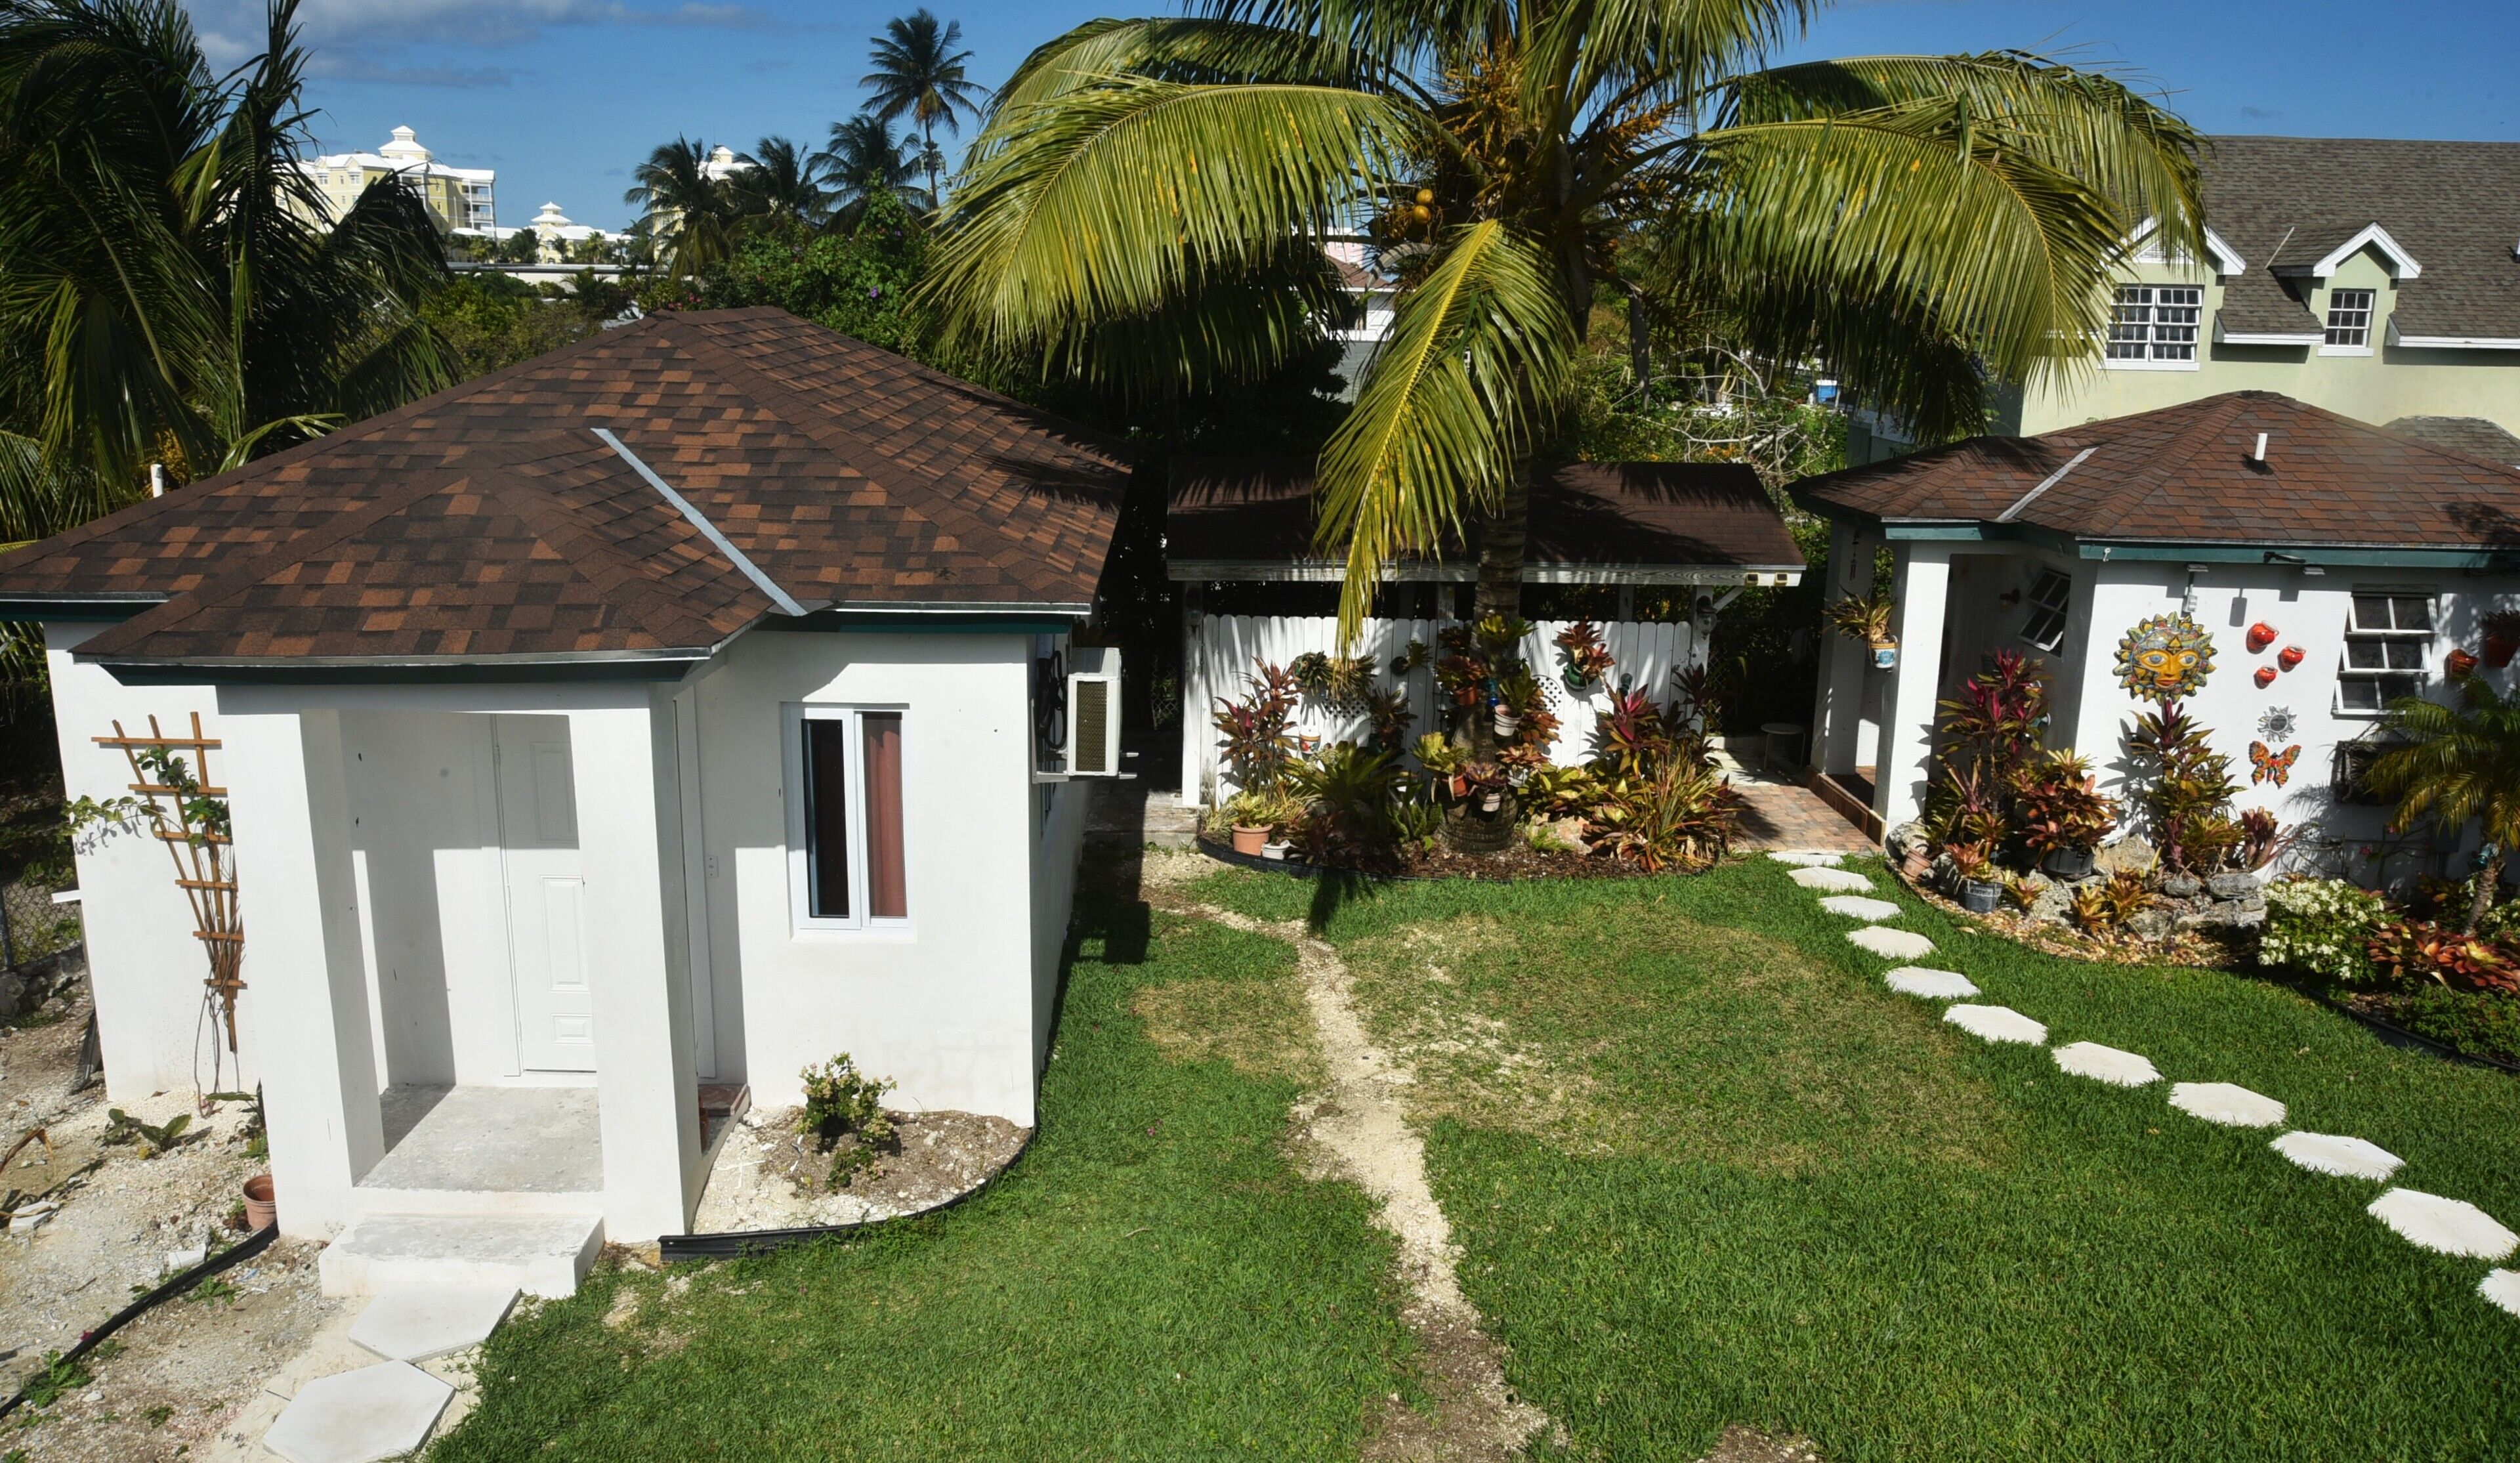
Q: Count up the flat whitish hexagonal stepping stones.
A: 13